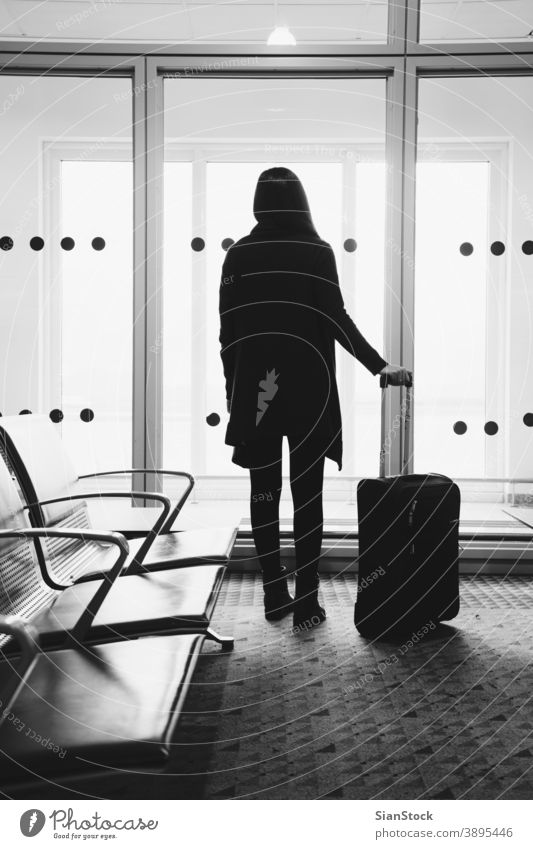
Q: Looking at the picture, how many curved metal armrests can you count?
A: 4